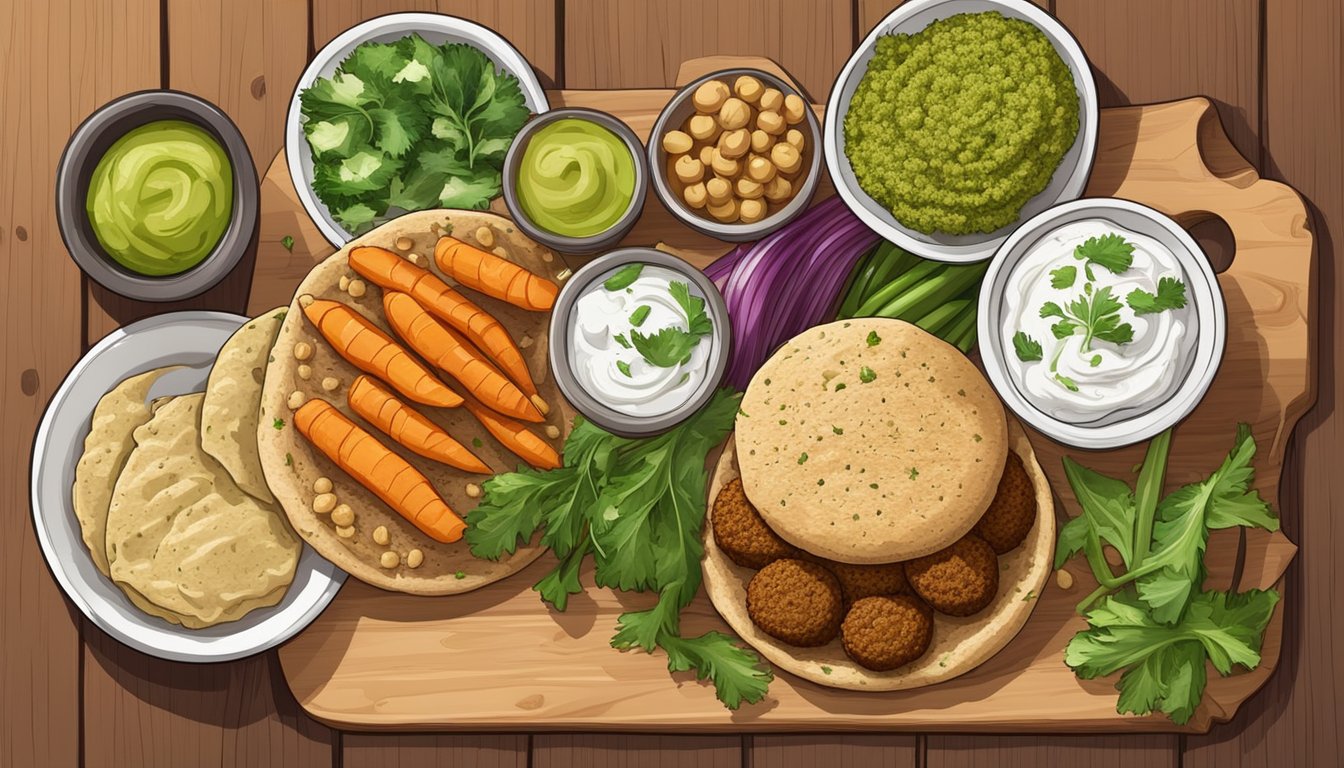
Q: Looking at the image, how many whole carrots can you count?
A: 7